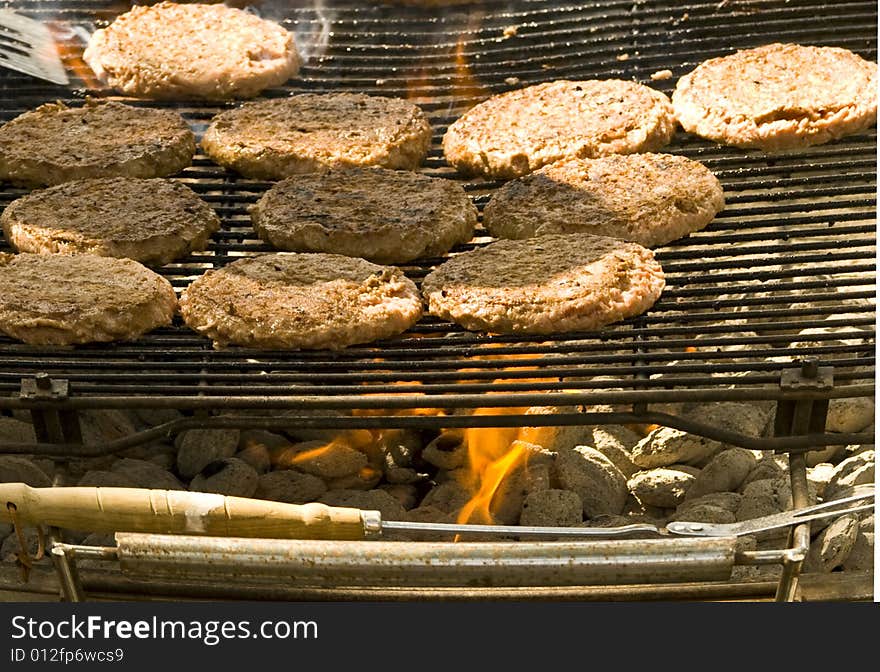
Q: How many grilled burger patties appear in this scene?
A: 11